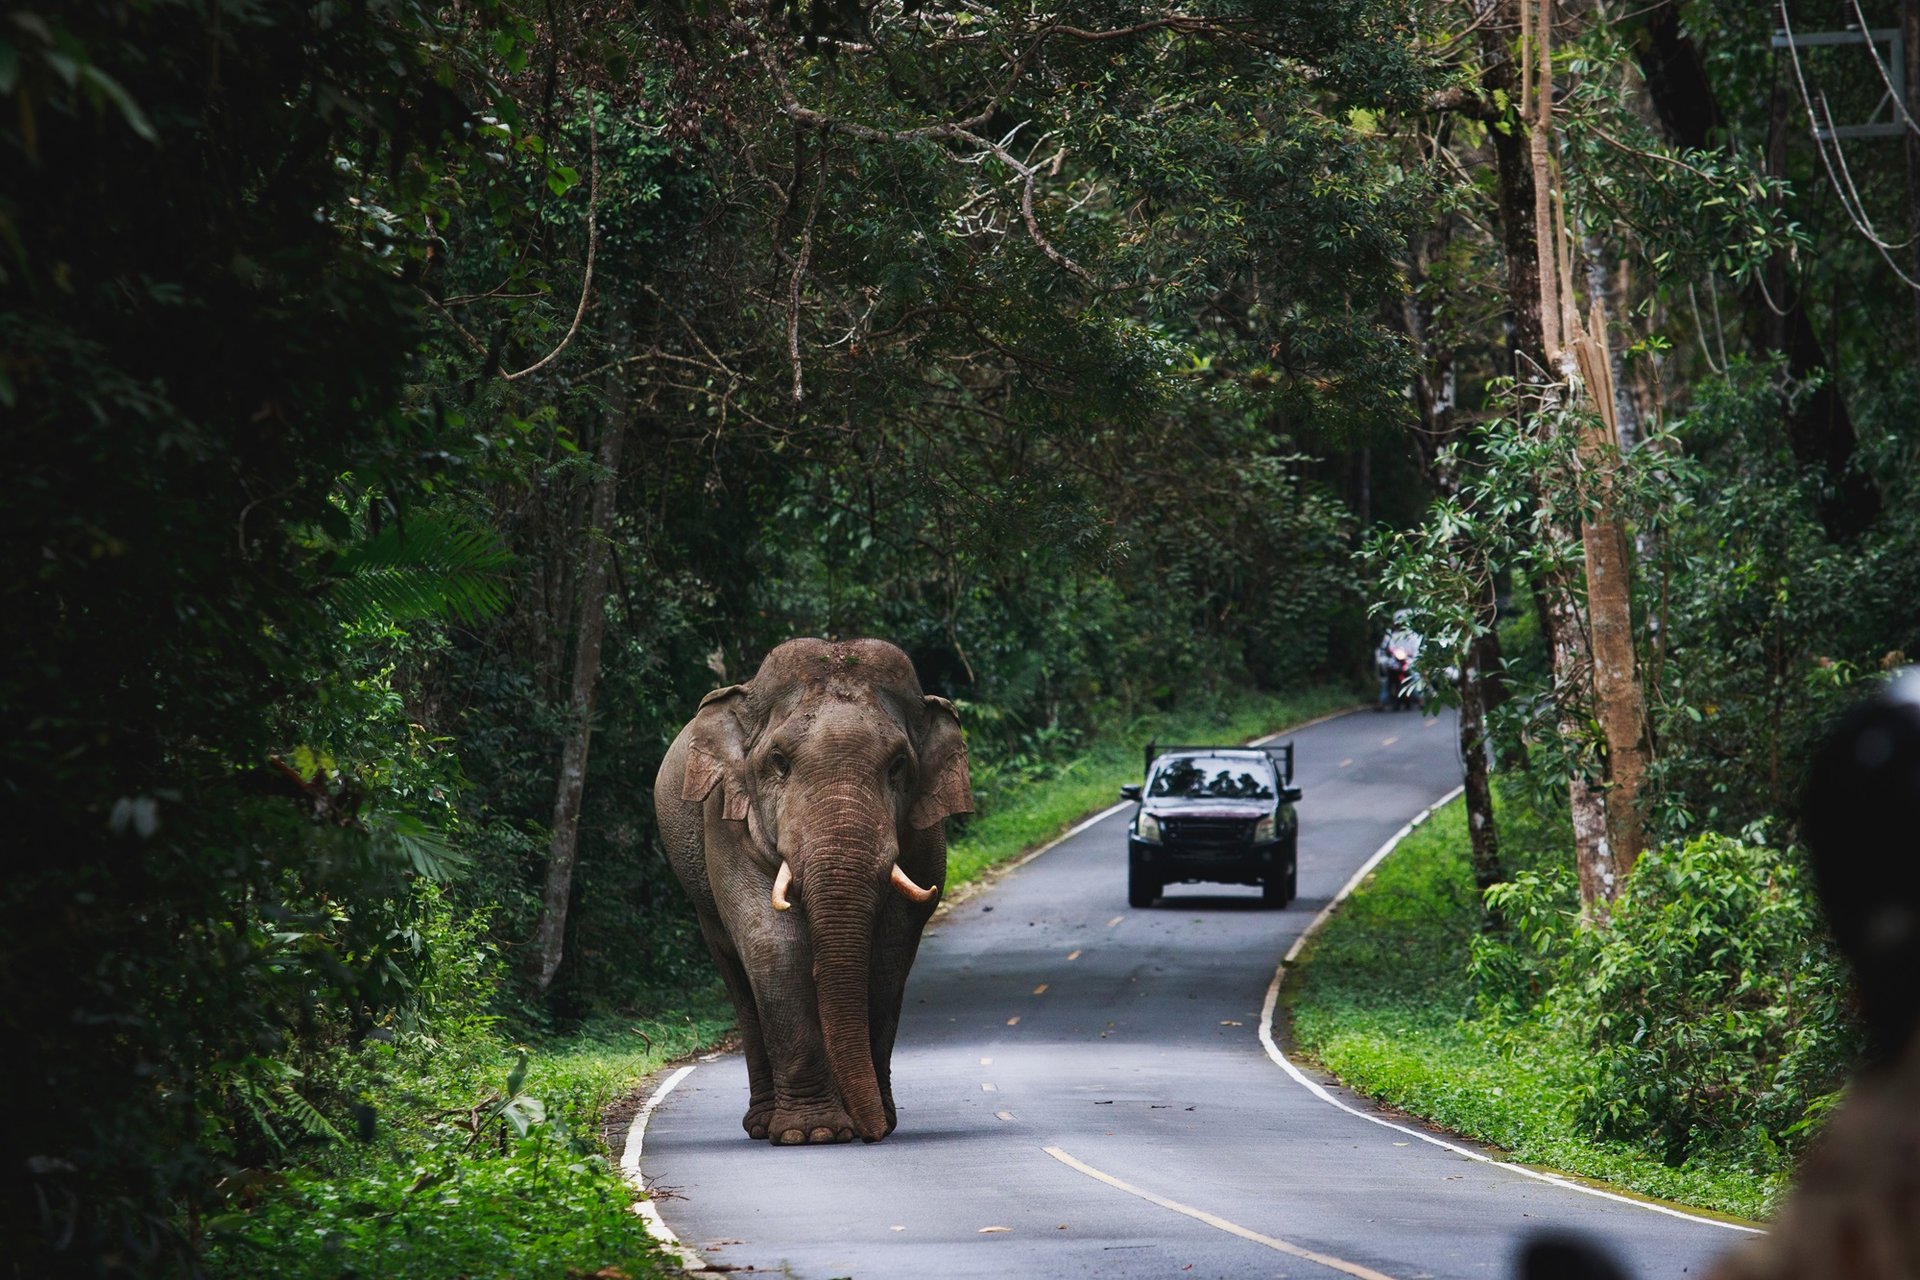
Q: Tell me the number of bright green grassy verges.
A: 2